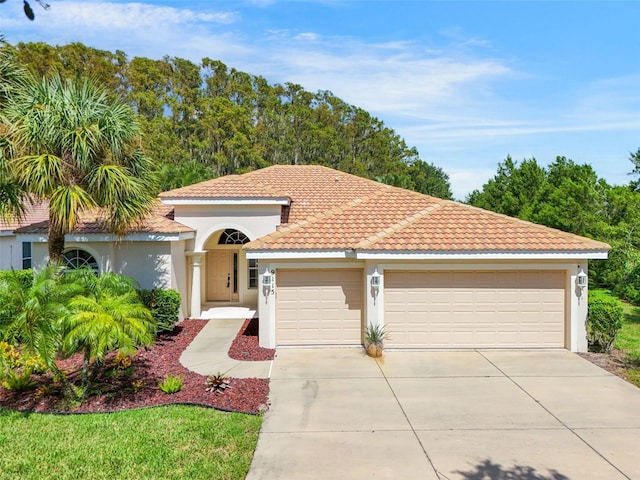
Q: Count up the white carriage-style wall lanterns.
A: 3